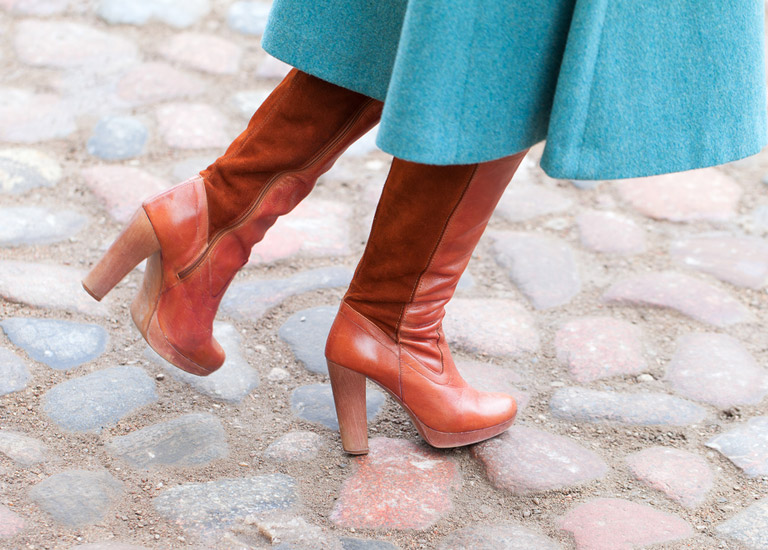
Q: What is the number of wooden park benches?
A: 0